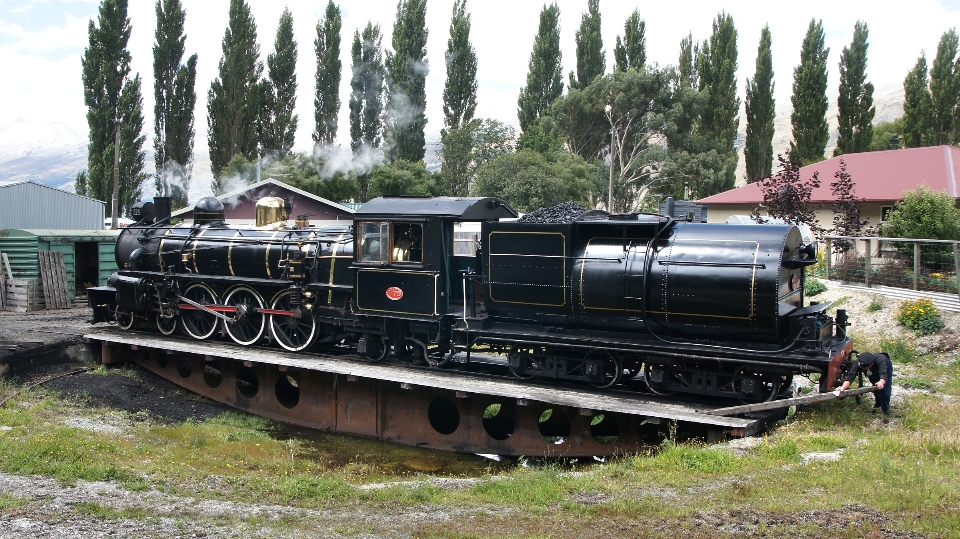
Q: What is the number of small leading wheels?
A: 2